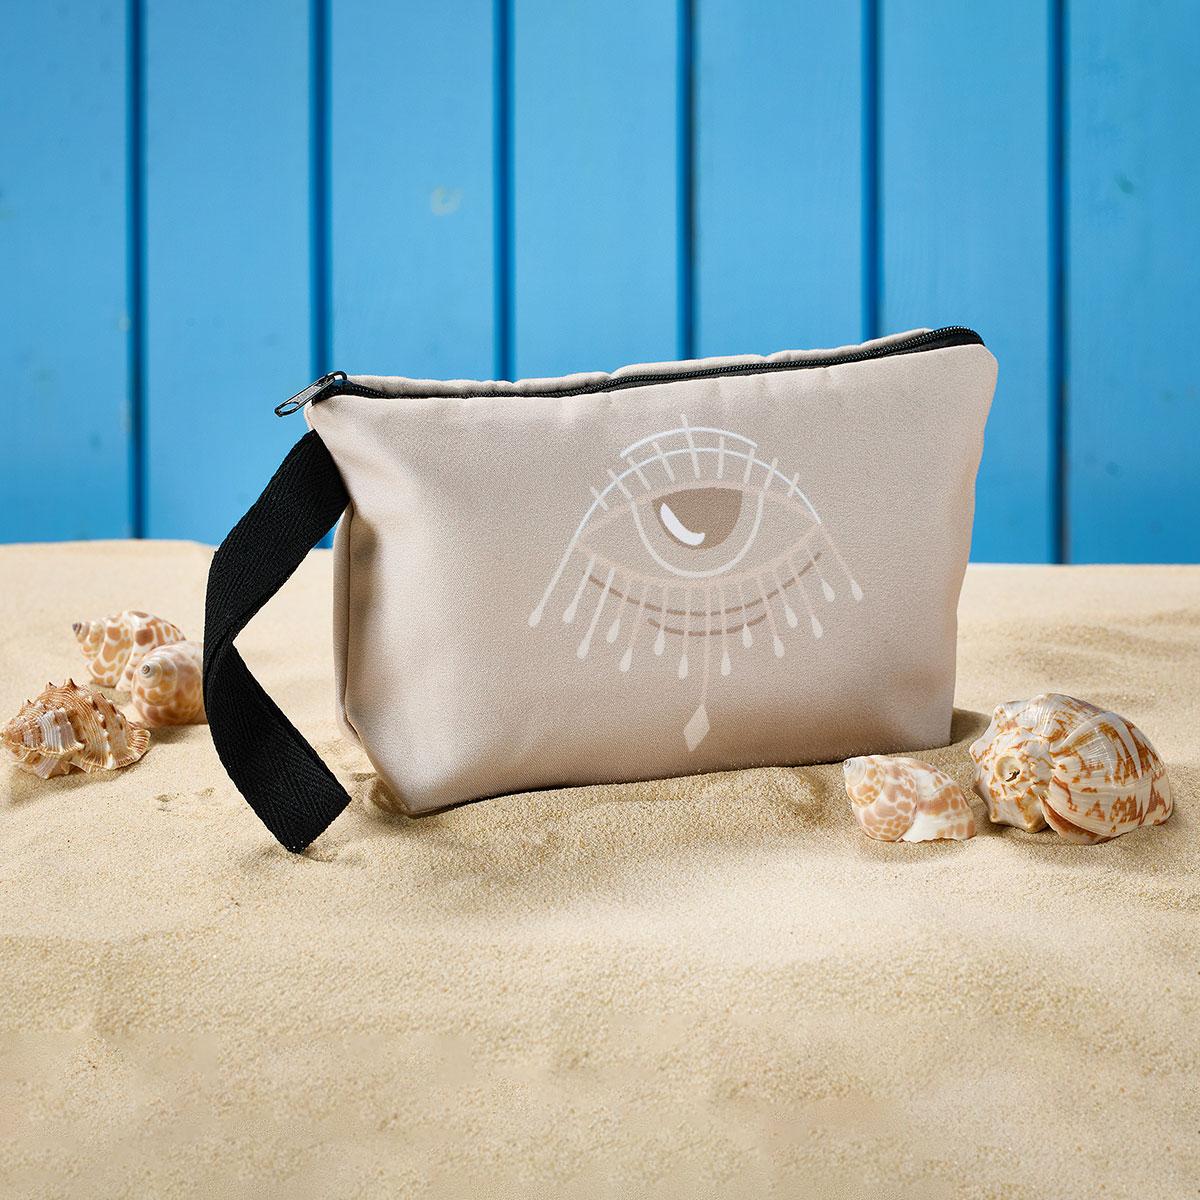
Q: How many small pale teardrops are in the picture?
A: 14